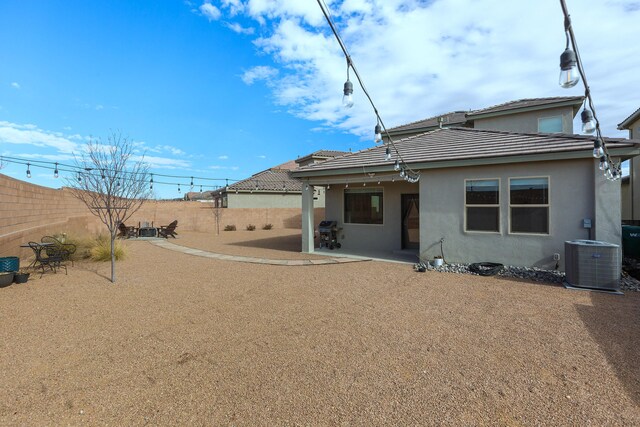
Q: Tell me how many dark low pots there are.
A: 2